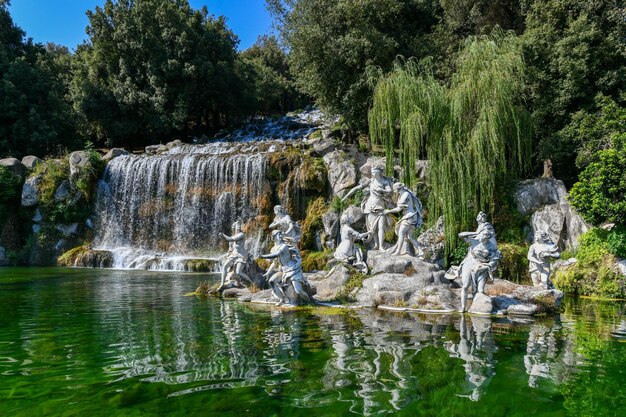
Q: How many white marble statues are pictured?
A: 9